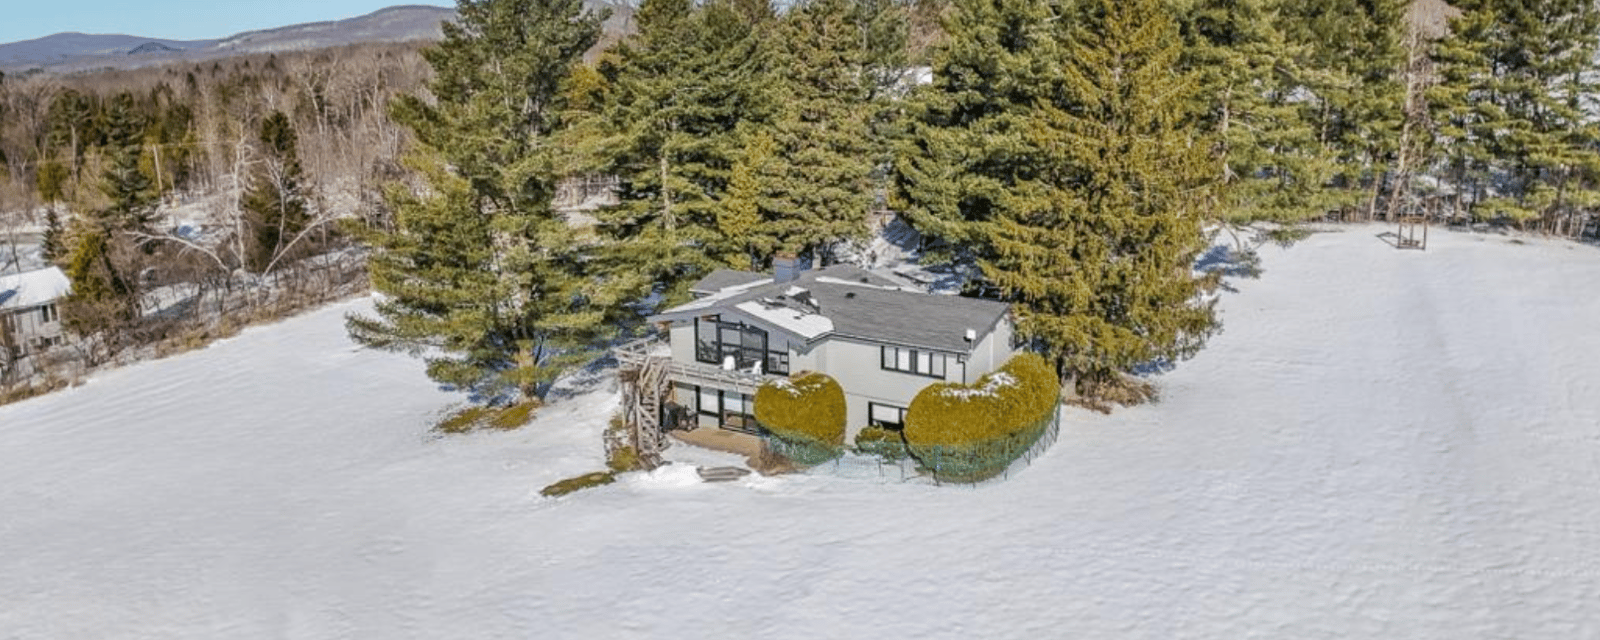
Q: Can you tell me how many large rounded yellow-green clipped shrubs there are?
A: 2